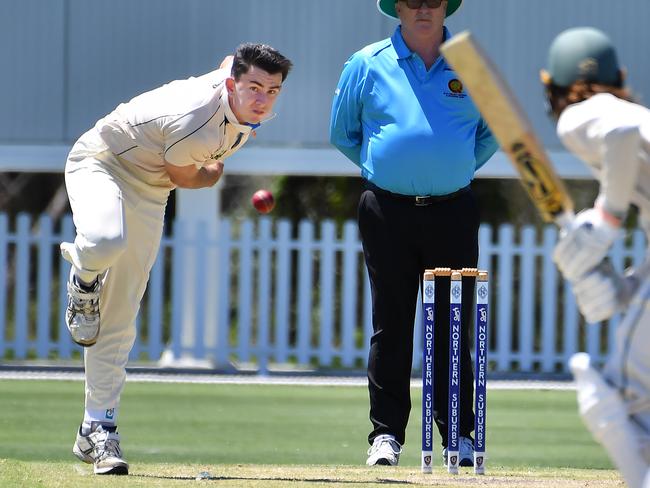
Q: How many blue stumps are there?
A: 3